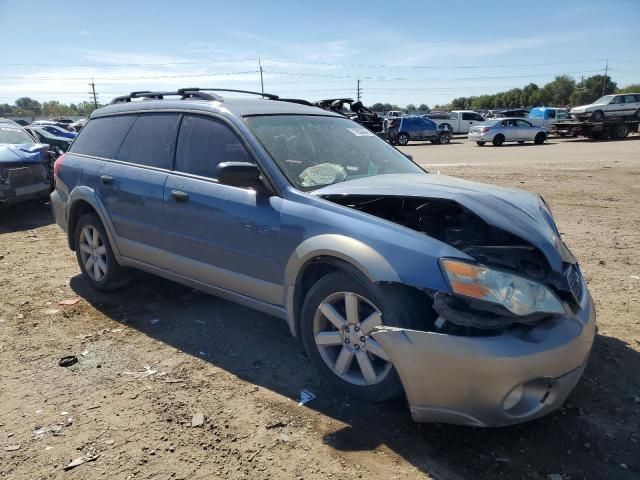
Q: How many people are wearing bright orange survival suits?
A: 0